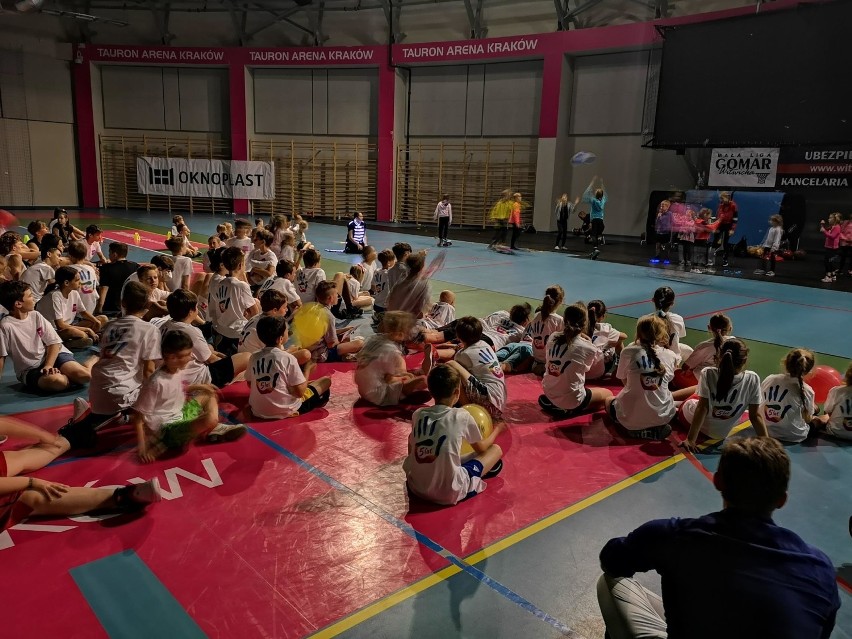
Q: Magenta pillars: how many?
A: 4